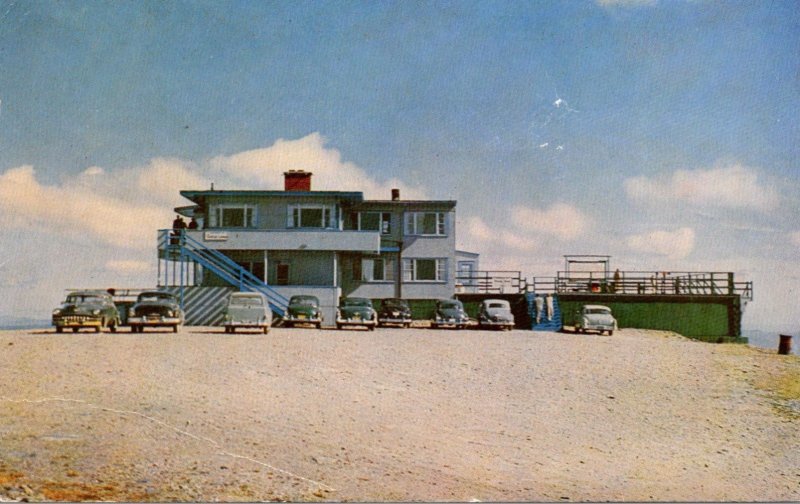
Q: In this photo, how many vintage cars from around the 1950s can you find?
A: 9